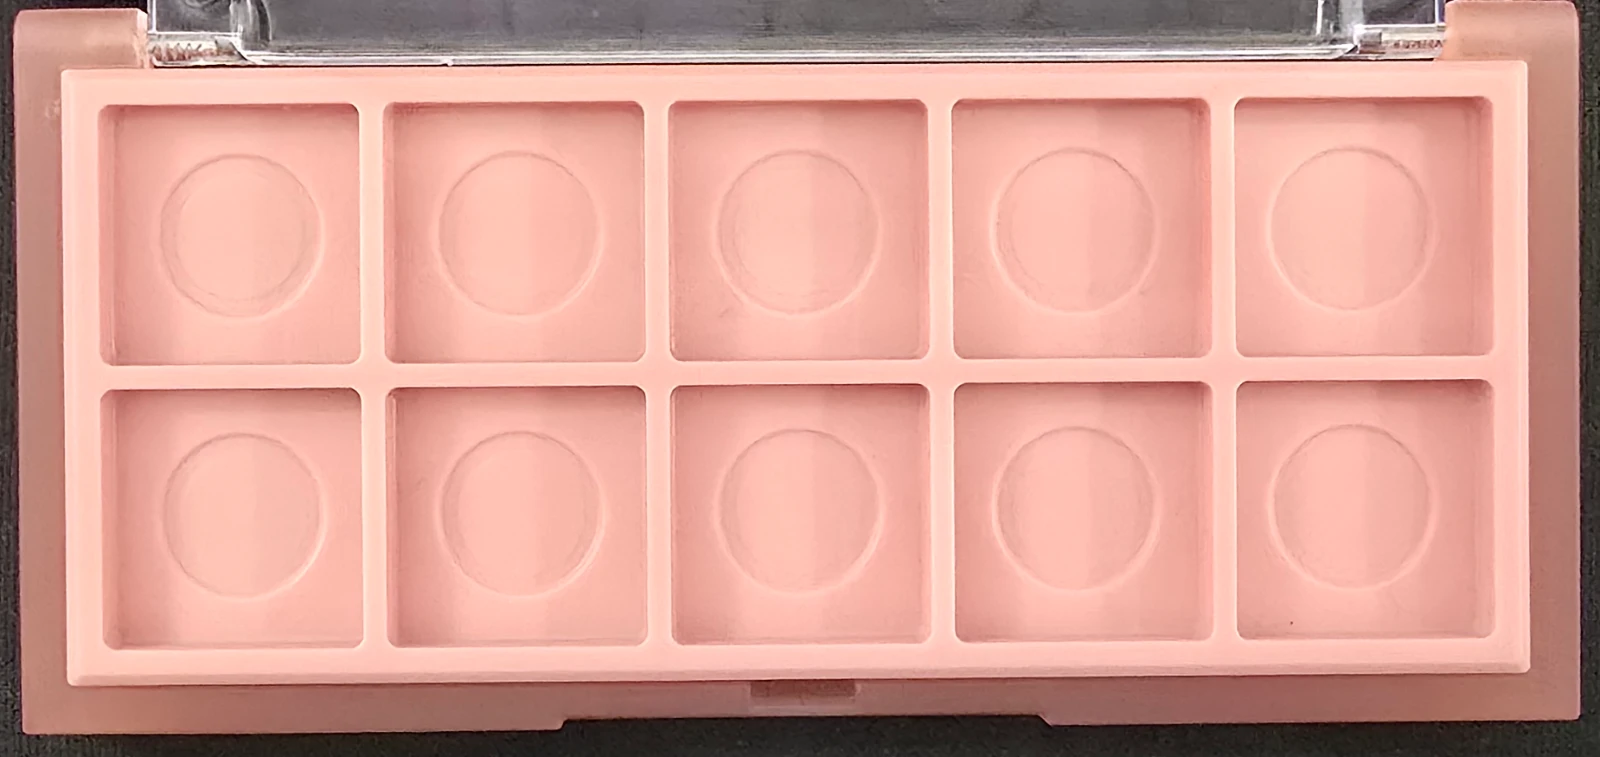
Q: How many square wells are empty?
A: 10